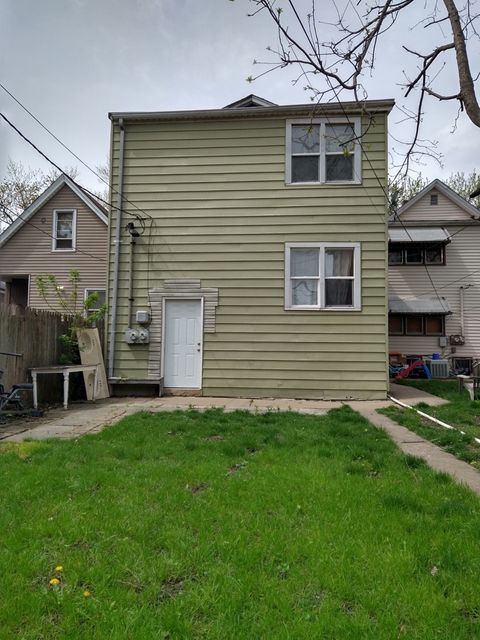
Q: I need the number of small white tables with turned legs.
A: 1